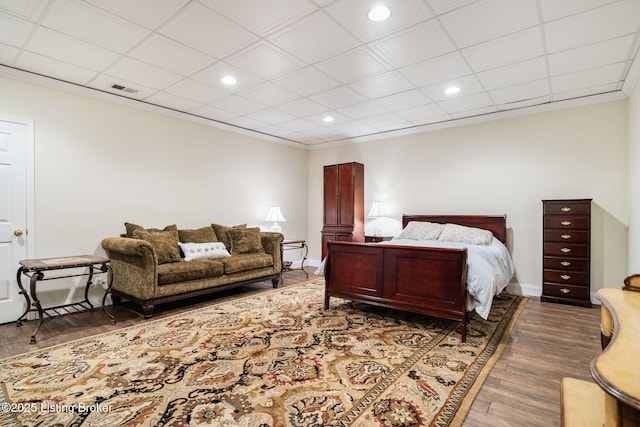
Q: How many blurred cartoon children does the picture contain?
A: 0